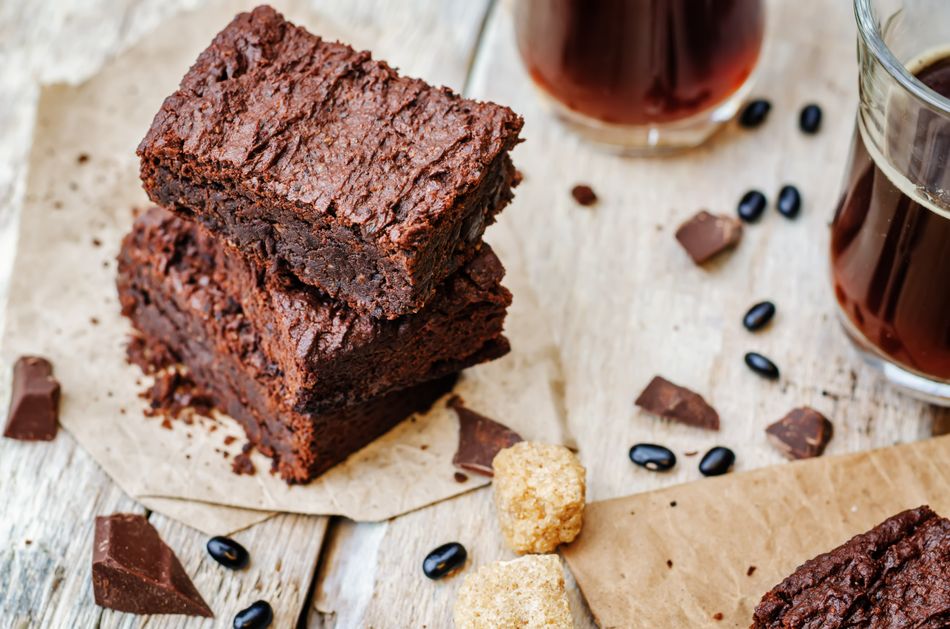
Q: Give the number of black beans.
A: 11